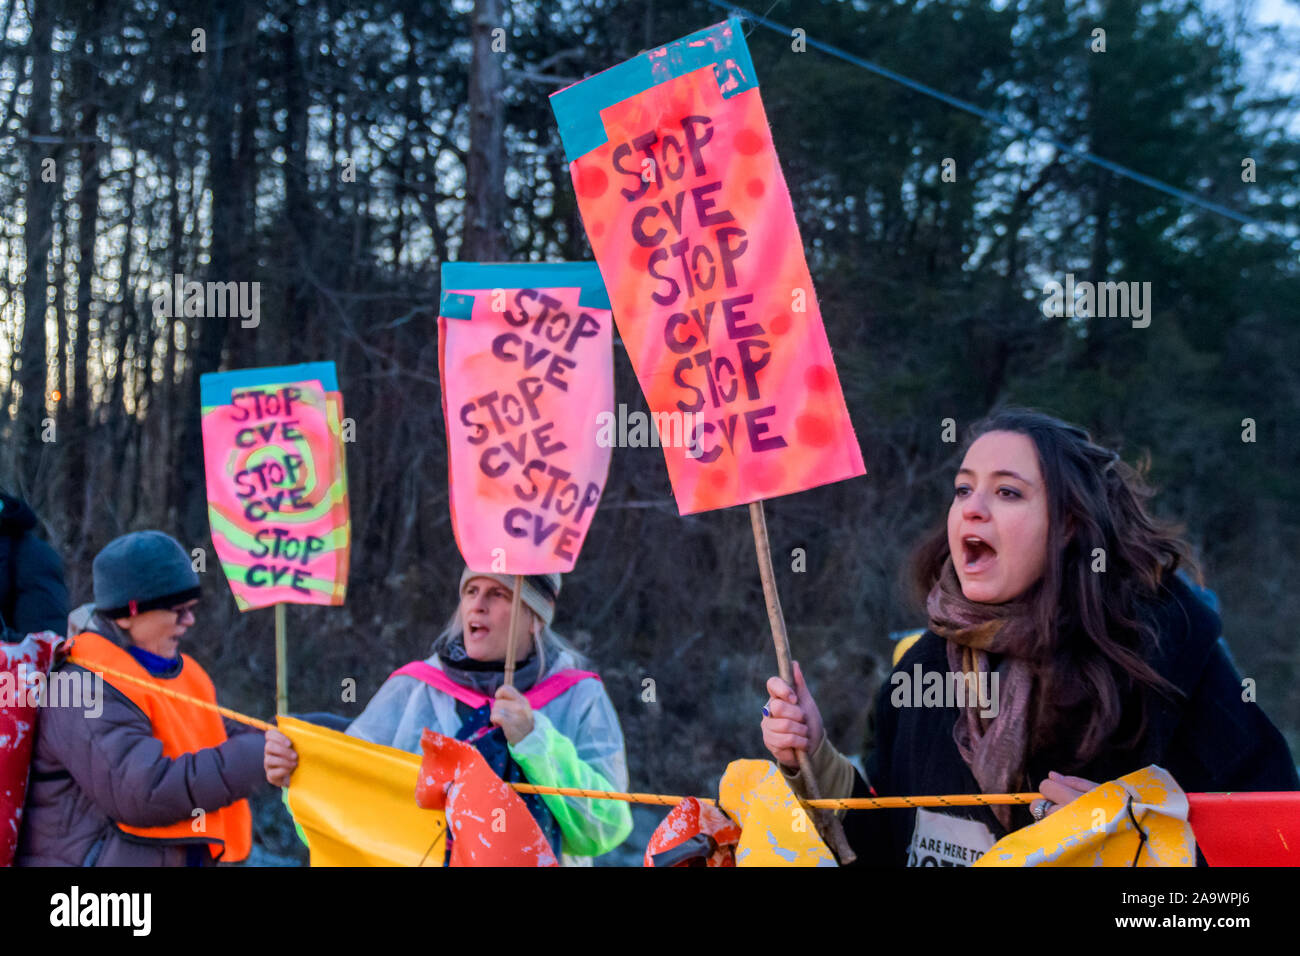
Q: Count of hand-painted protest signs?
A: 3